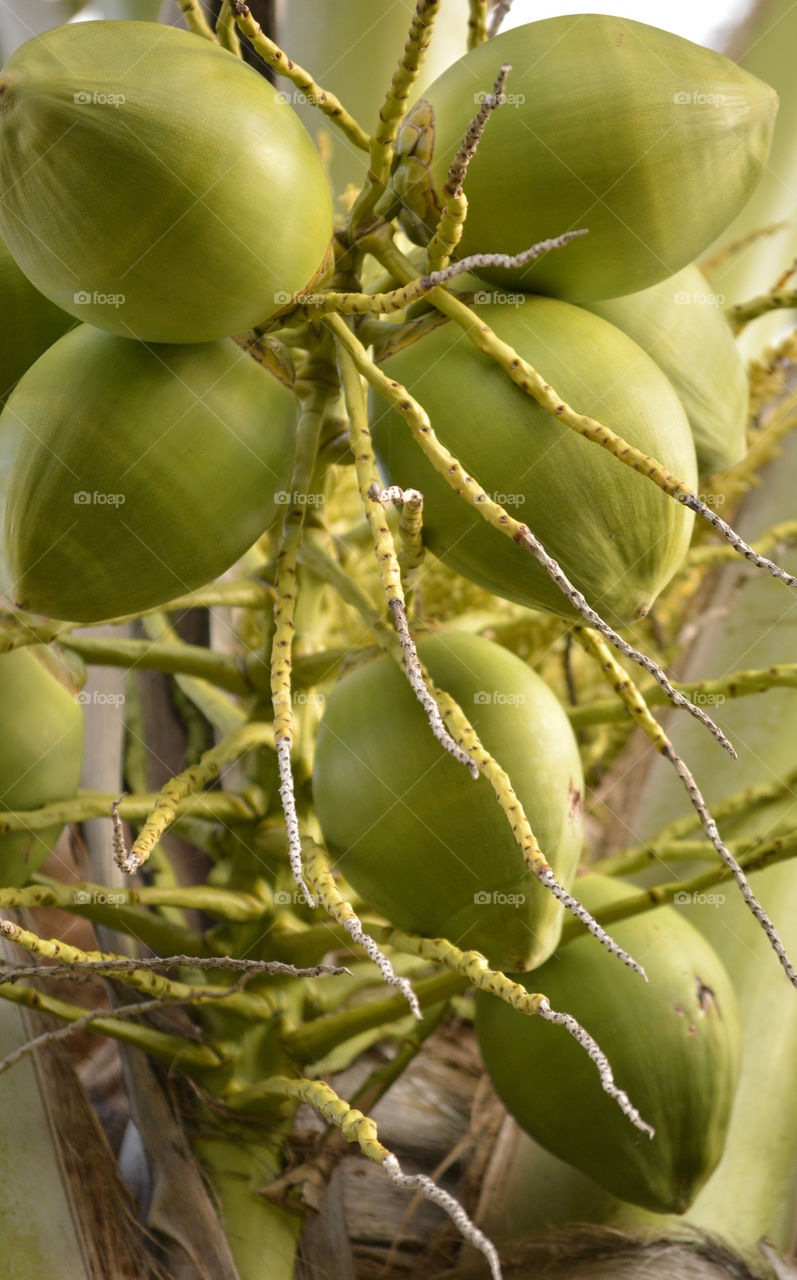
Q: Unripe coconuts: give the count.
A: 9